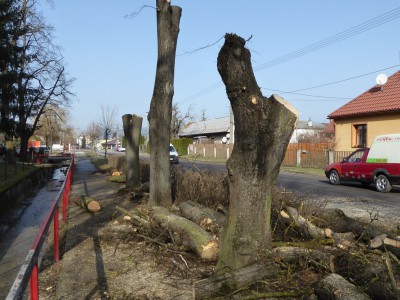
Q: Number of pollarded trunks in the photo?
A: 3